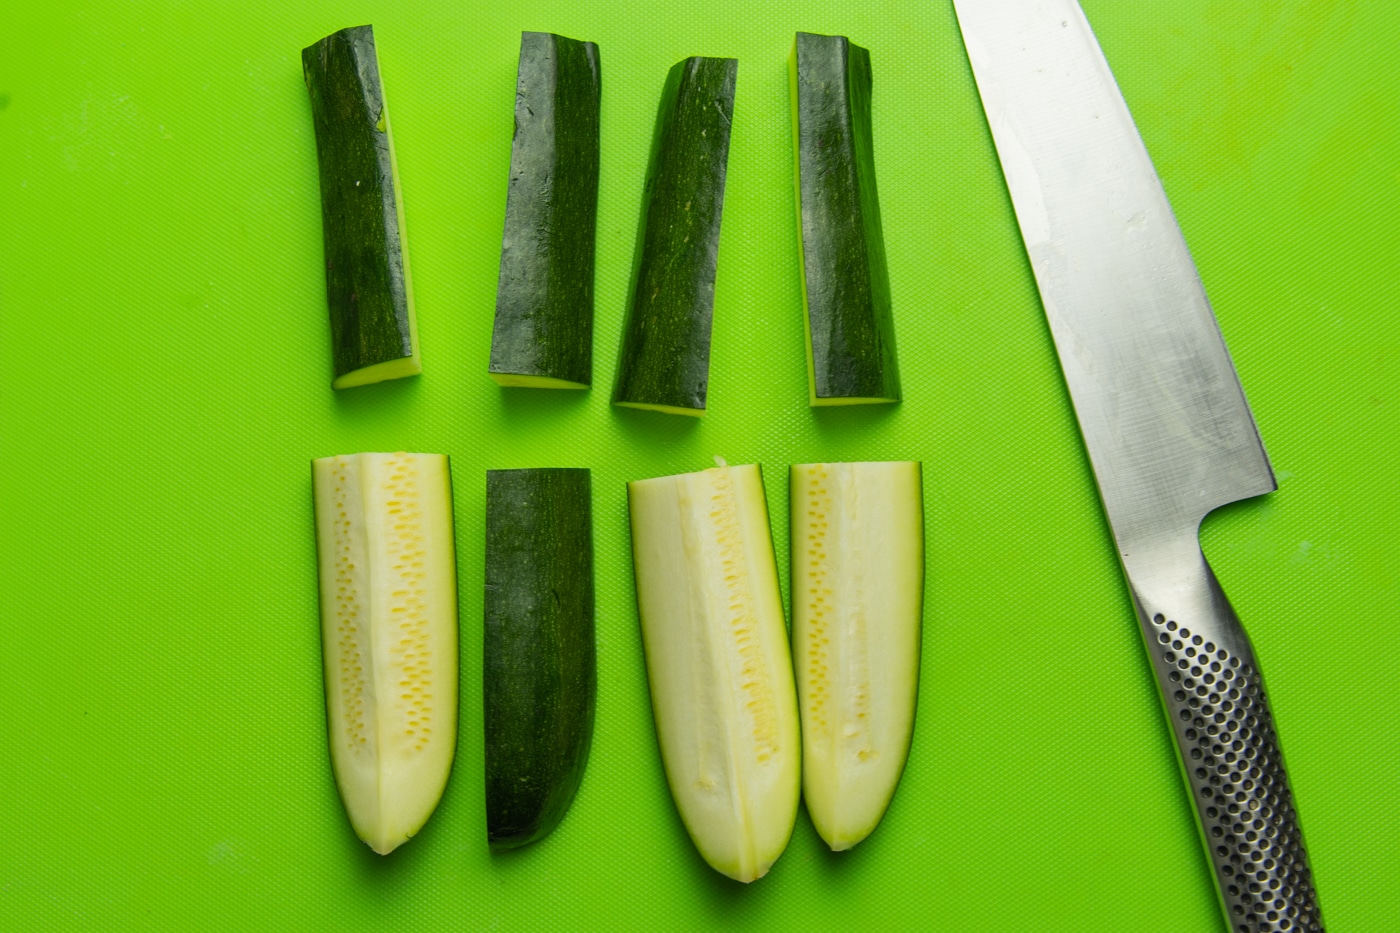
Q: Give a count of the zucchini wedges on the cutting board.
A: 8